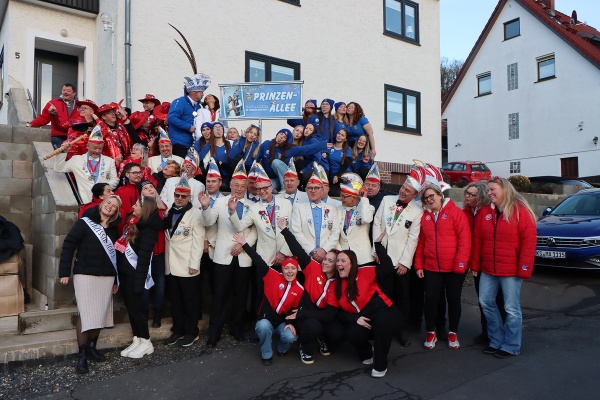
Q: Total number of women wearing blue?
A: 13